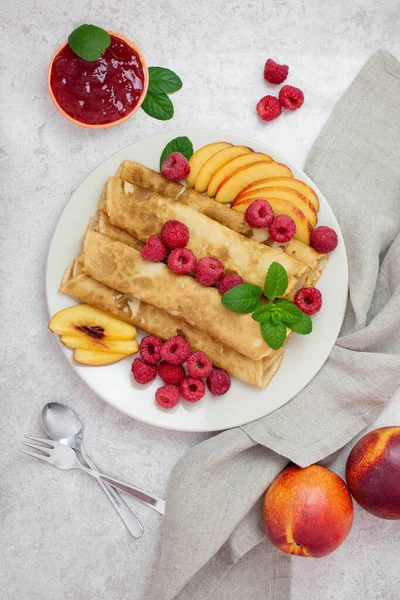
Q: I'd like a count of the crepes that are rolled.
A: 5